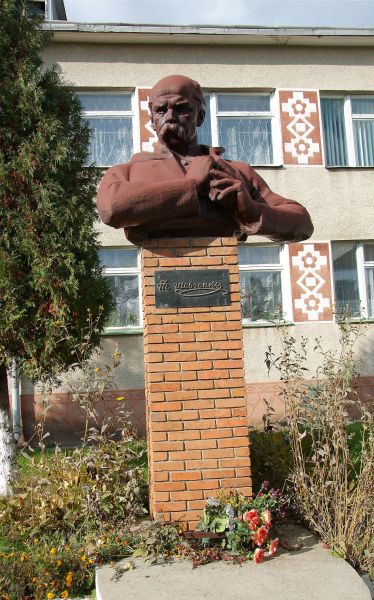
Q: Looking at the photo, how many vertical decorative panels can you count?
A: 3